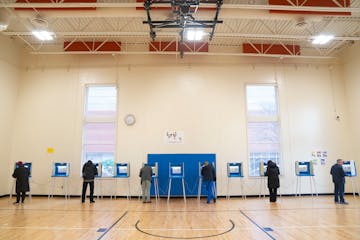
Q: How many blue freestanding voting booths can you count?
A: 11